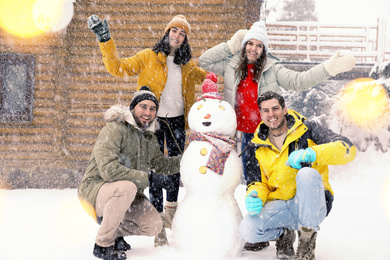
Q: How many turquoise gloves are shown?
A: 2